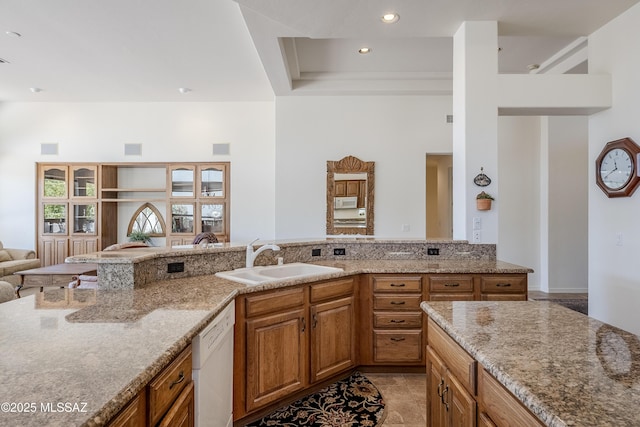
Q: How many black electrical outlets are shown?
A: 4